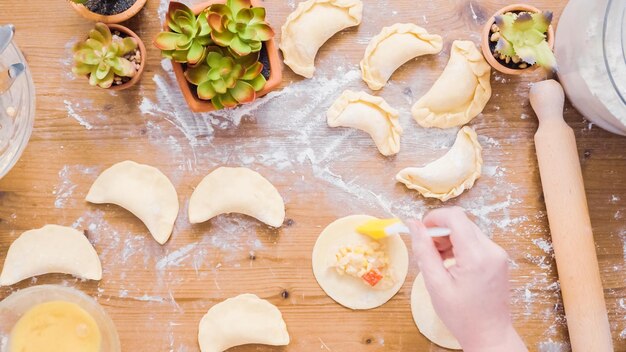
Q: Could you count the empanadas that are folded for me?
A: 9